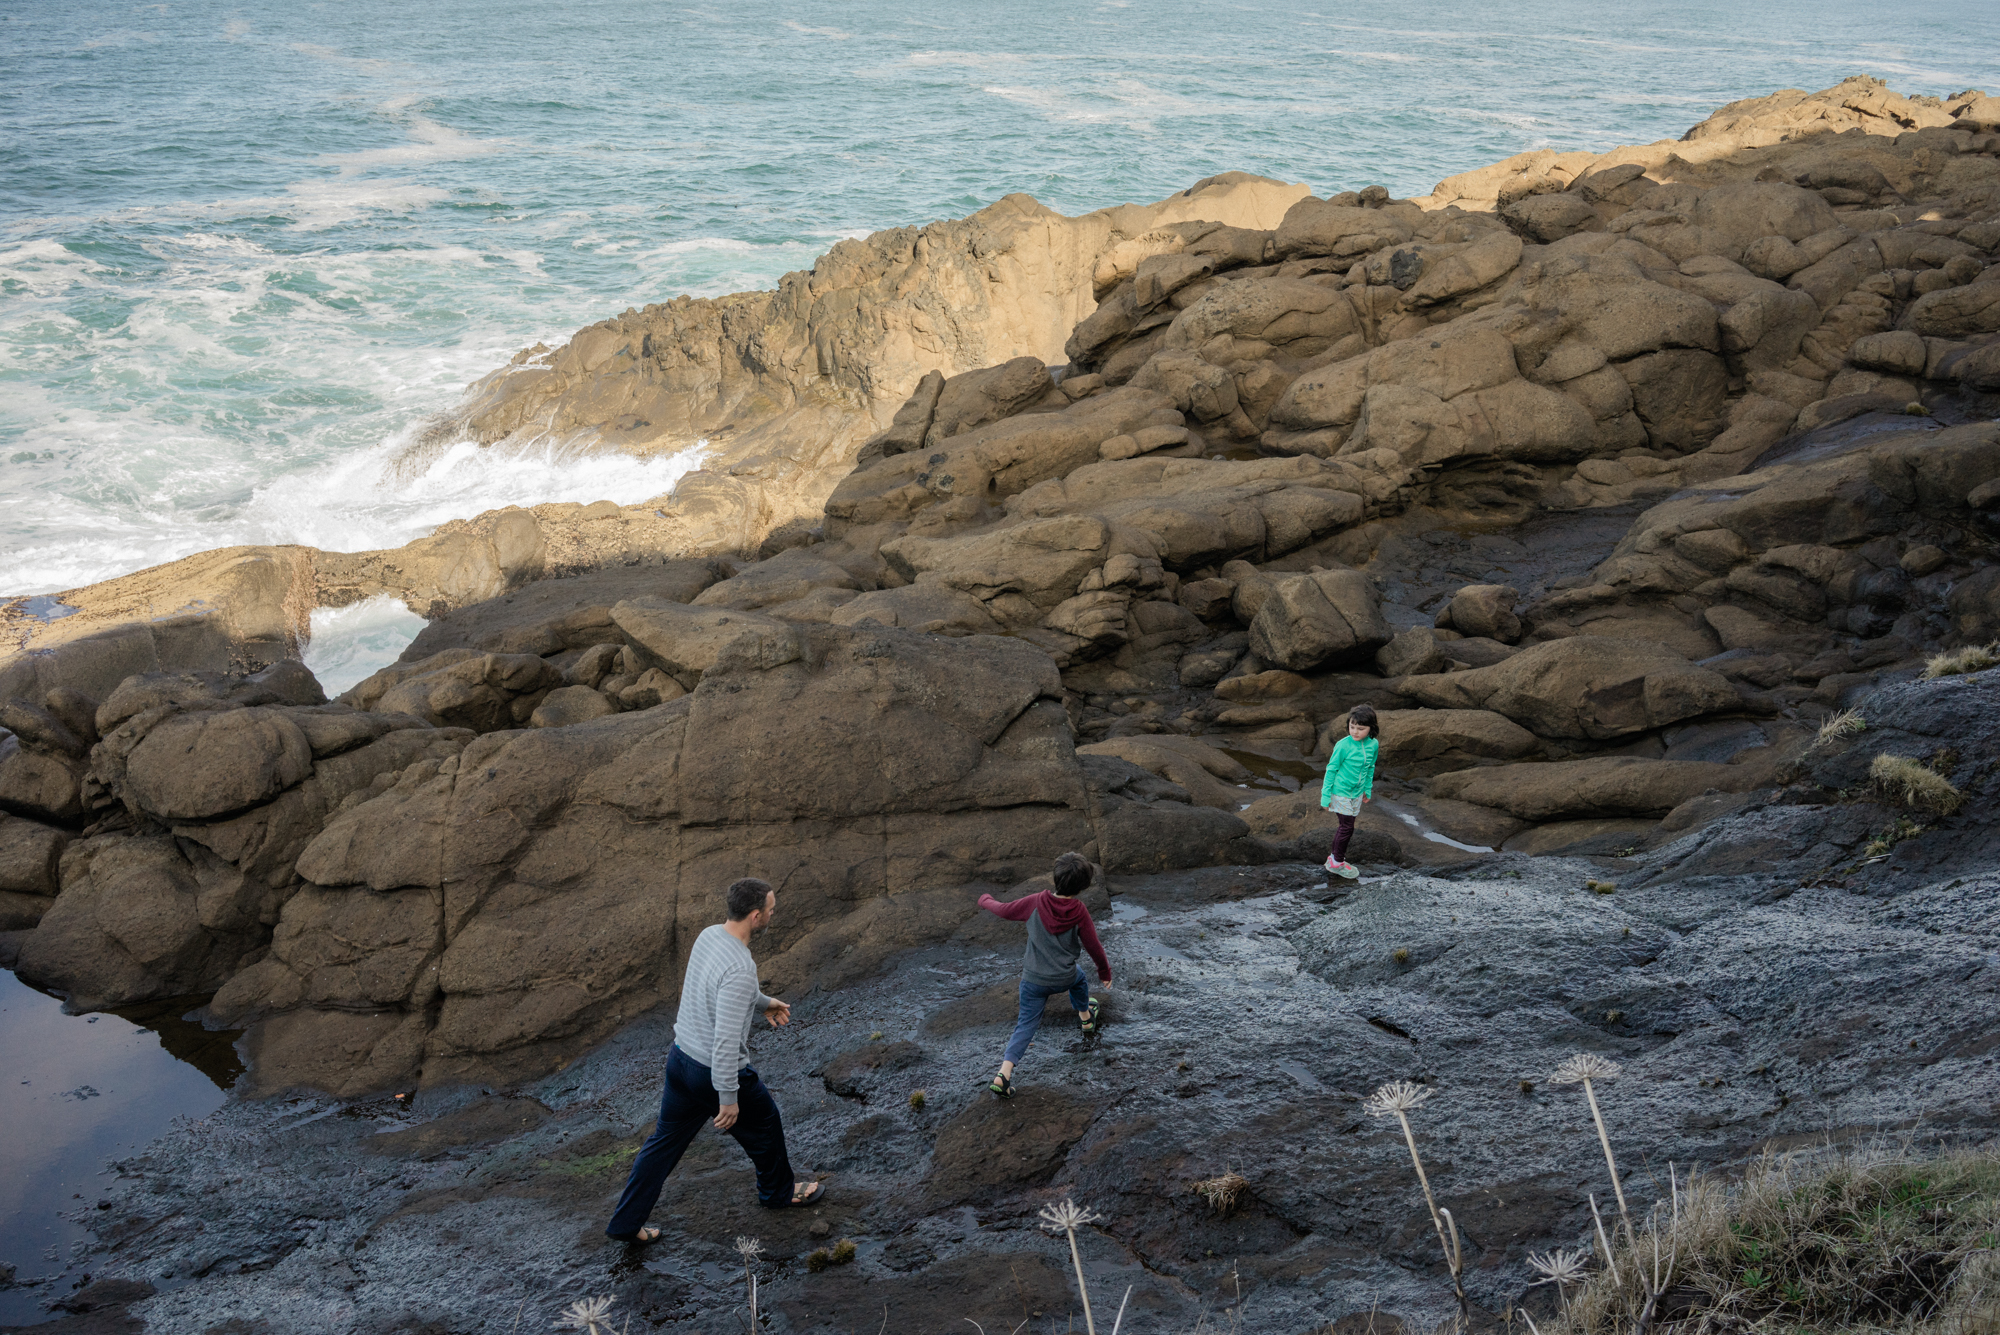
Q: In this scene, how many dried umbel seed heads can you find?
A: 6